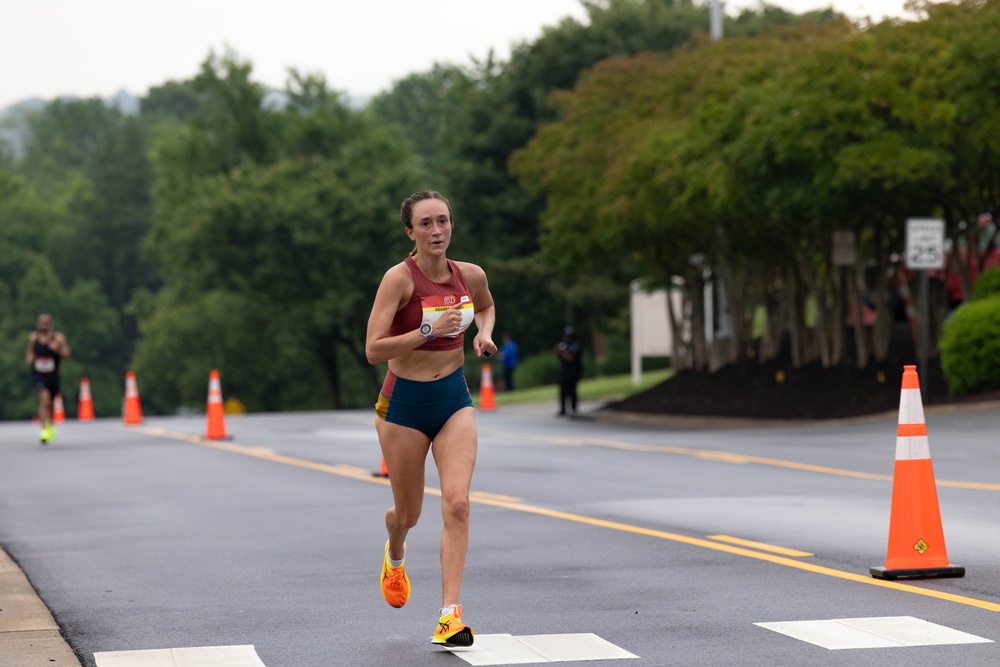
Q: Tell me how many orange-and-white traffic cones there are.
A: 7